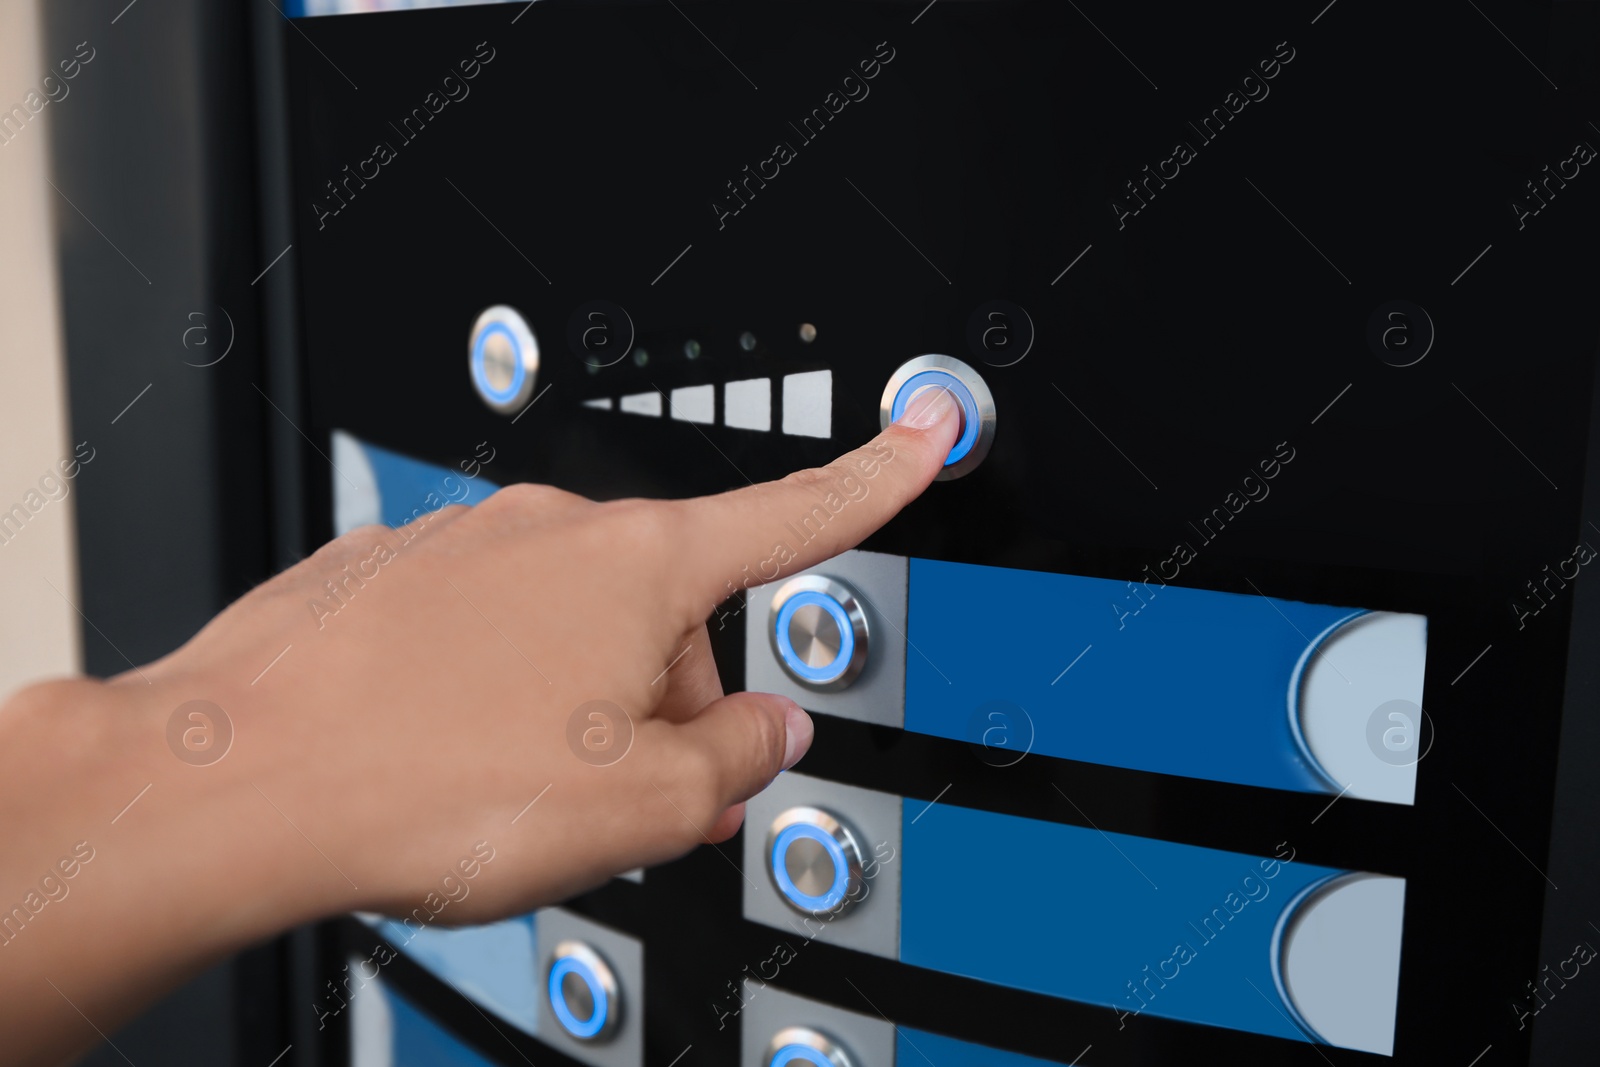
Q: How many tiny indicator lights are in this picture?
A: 5